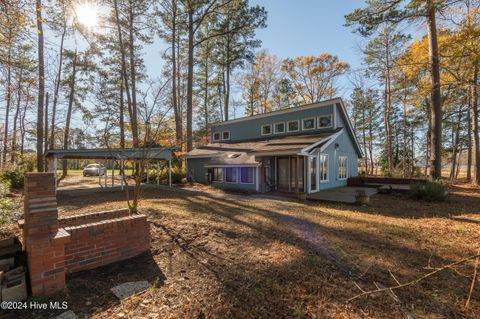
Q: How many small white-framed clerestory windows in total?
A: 7